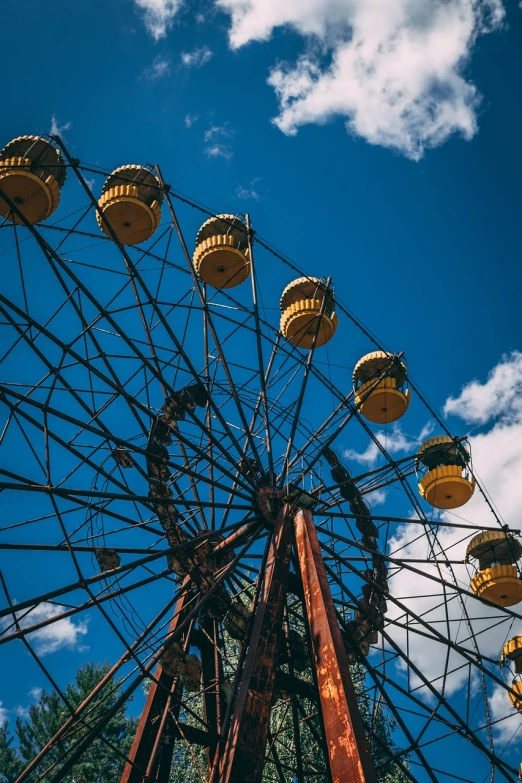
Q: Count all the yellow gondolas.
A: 8